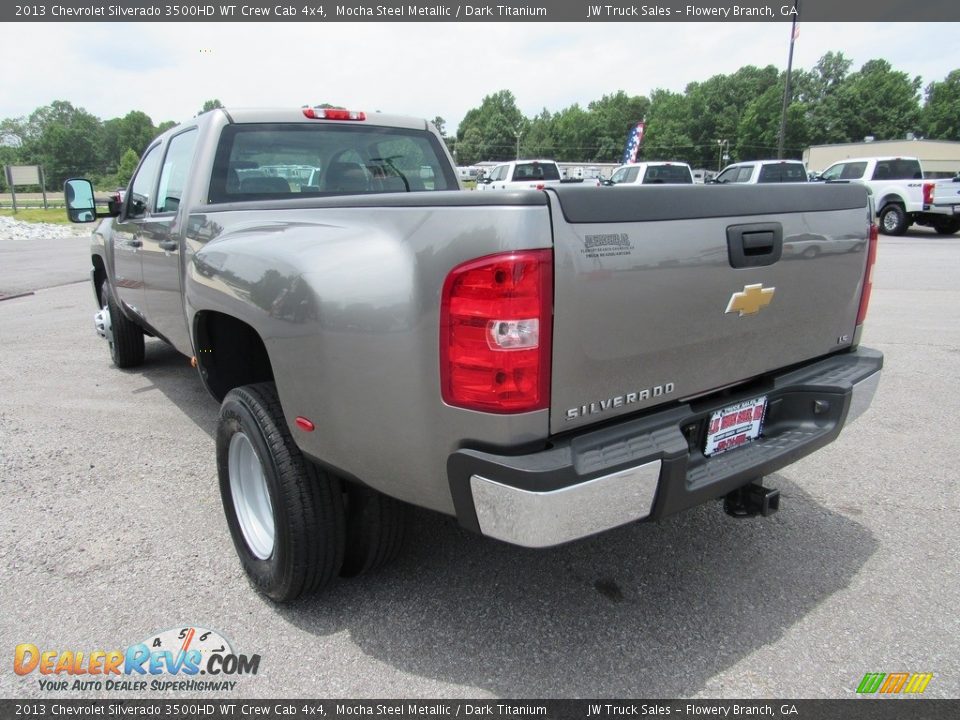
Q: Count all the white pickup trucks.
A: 4